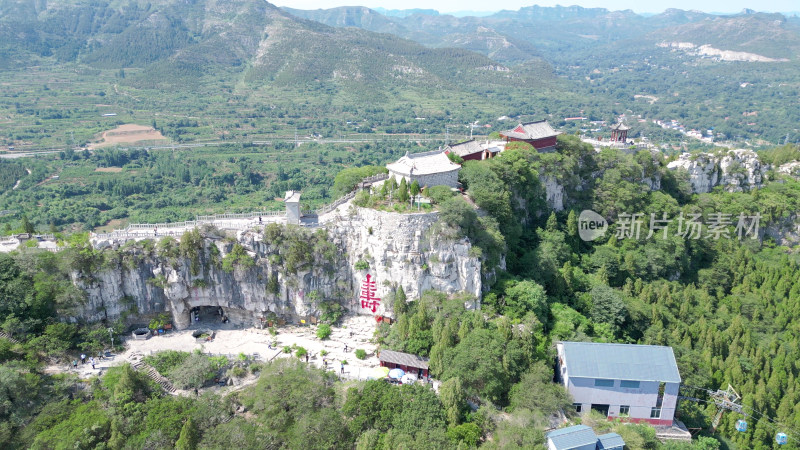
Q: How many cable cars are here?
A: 2